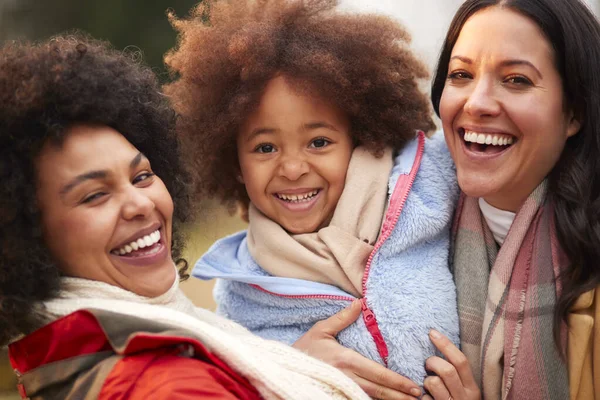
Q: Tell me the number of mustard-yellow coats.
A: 1